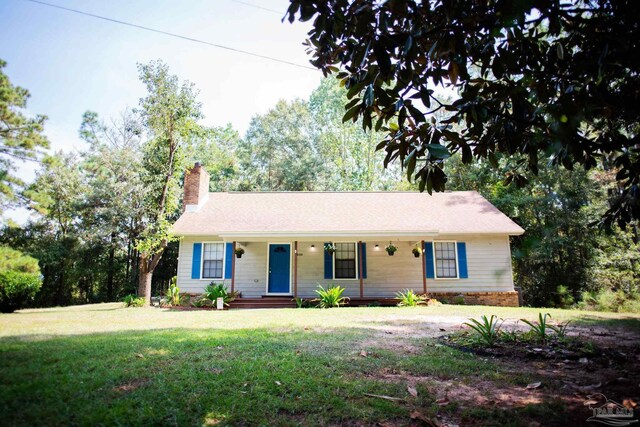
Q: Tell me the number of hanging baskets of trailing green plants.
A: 4